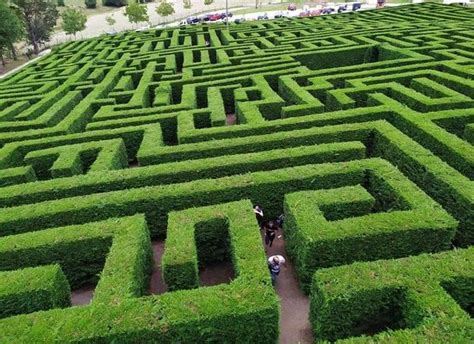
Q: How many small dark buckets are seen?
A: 0